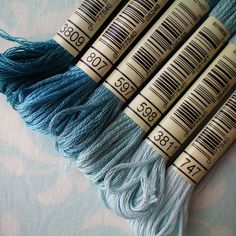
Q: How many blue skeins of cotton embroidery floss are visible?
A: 6